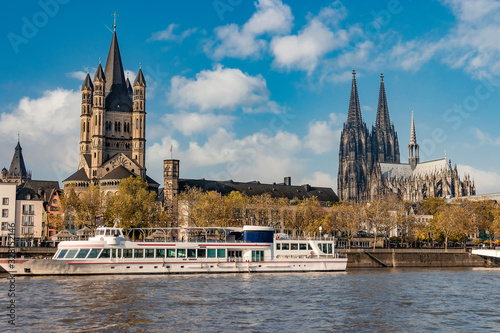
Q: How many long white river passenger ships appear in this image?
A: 1